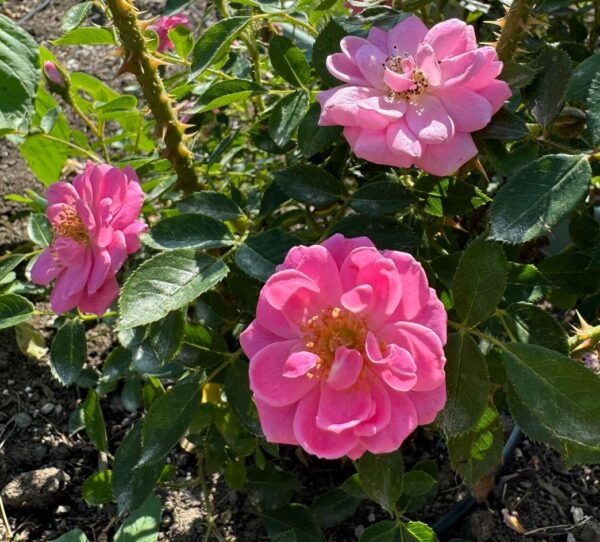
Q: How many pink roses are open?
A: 3